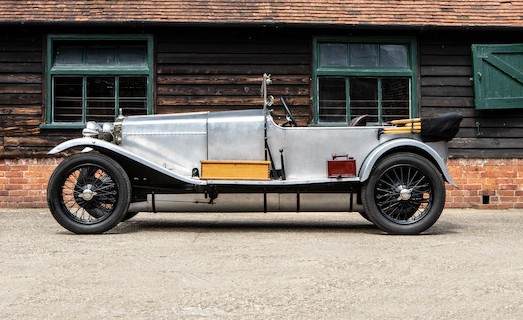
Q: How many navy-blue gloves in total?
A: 0